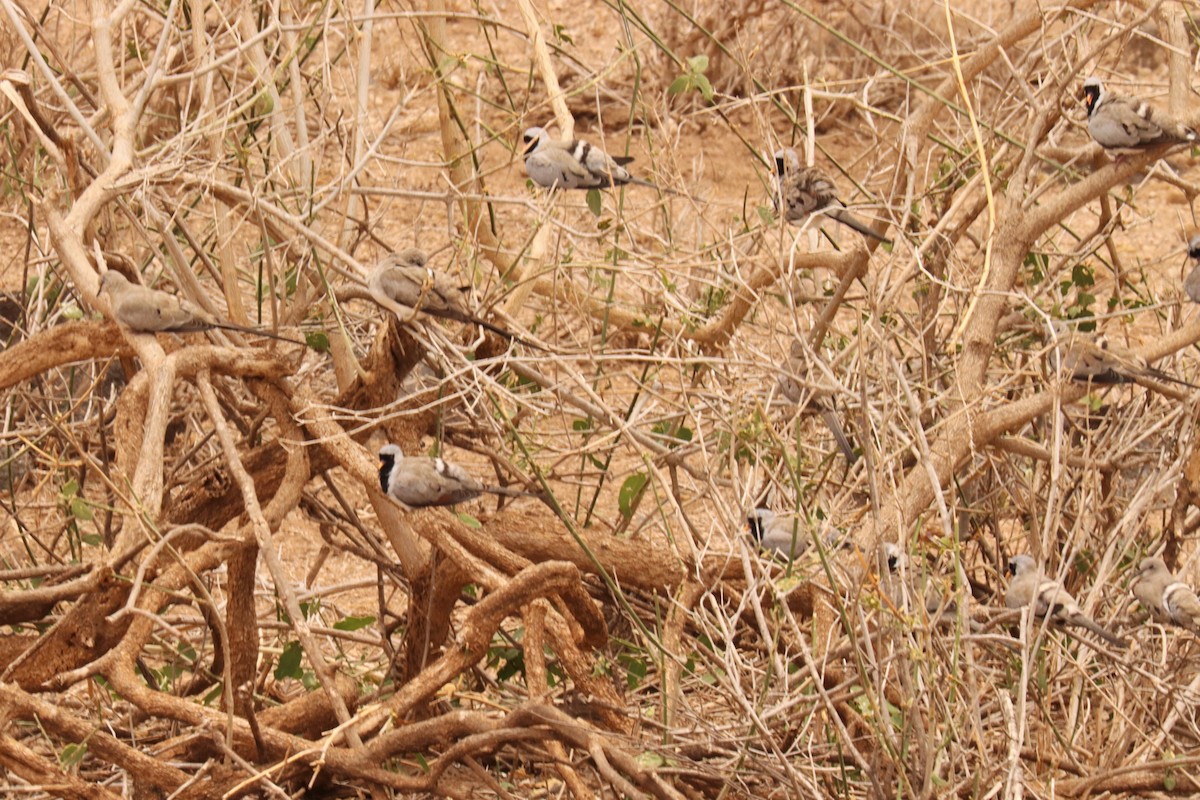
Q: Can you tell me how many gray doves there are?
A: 13